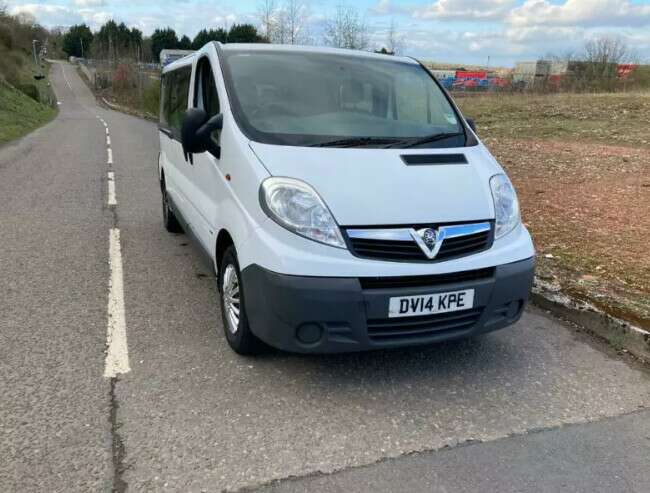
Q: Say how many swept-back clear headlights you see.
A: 2